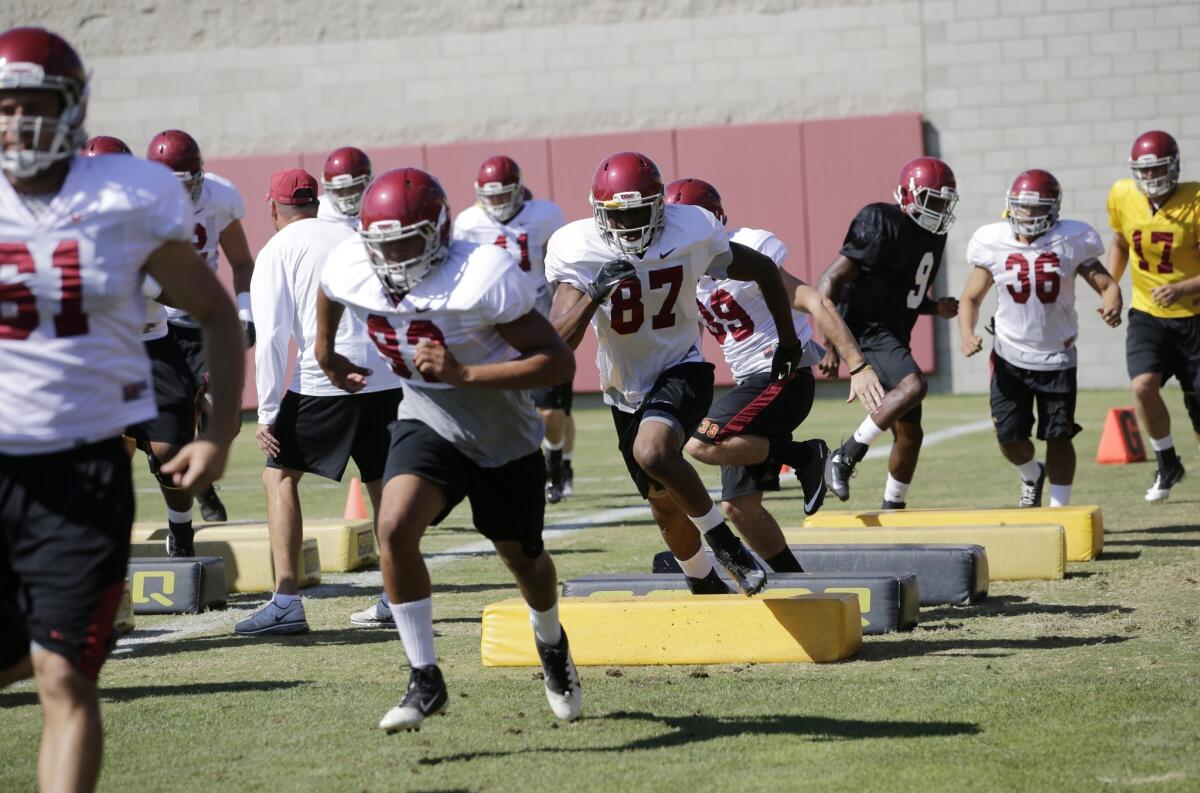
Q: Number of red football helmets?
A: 11